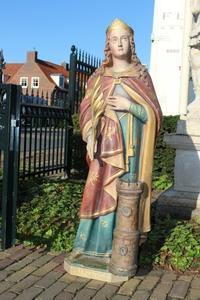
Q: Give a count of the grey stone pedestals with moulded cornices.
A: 1